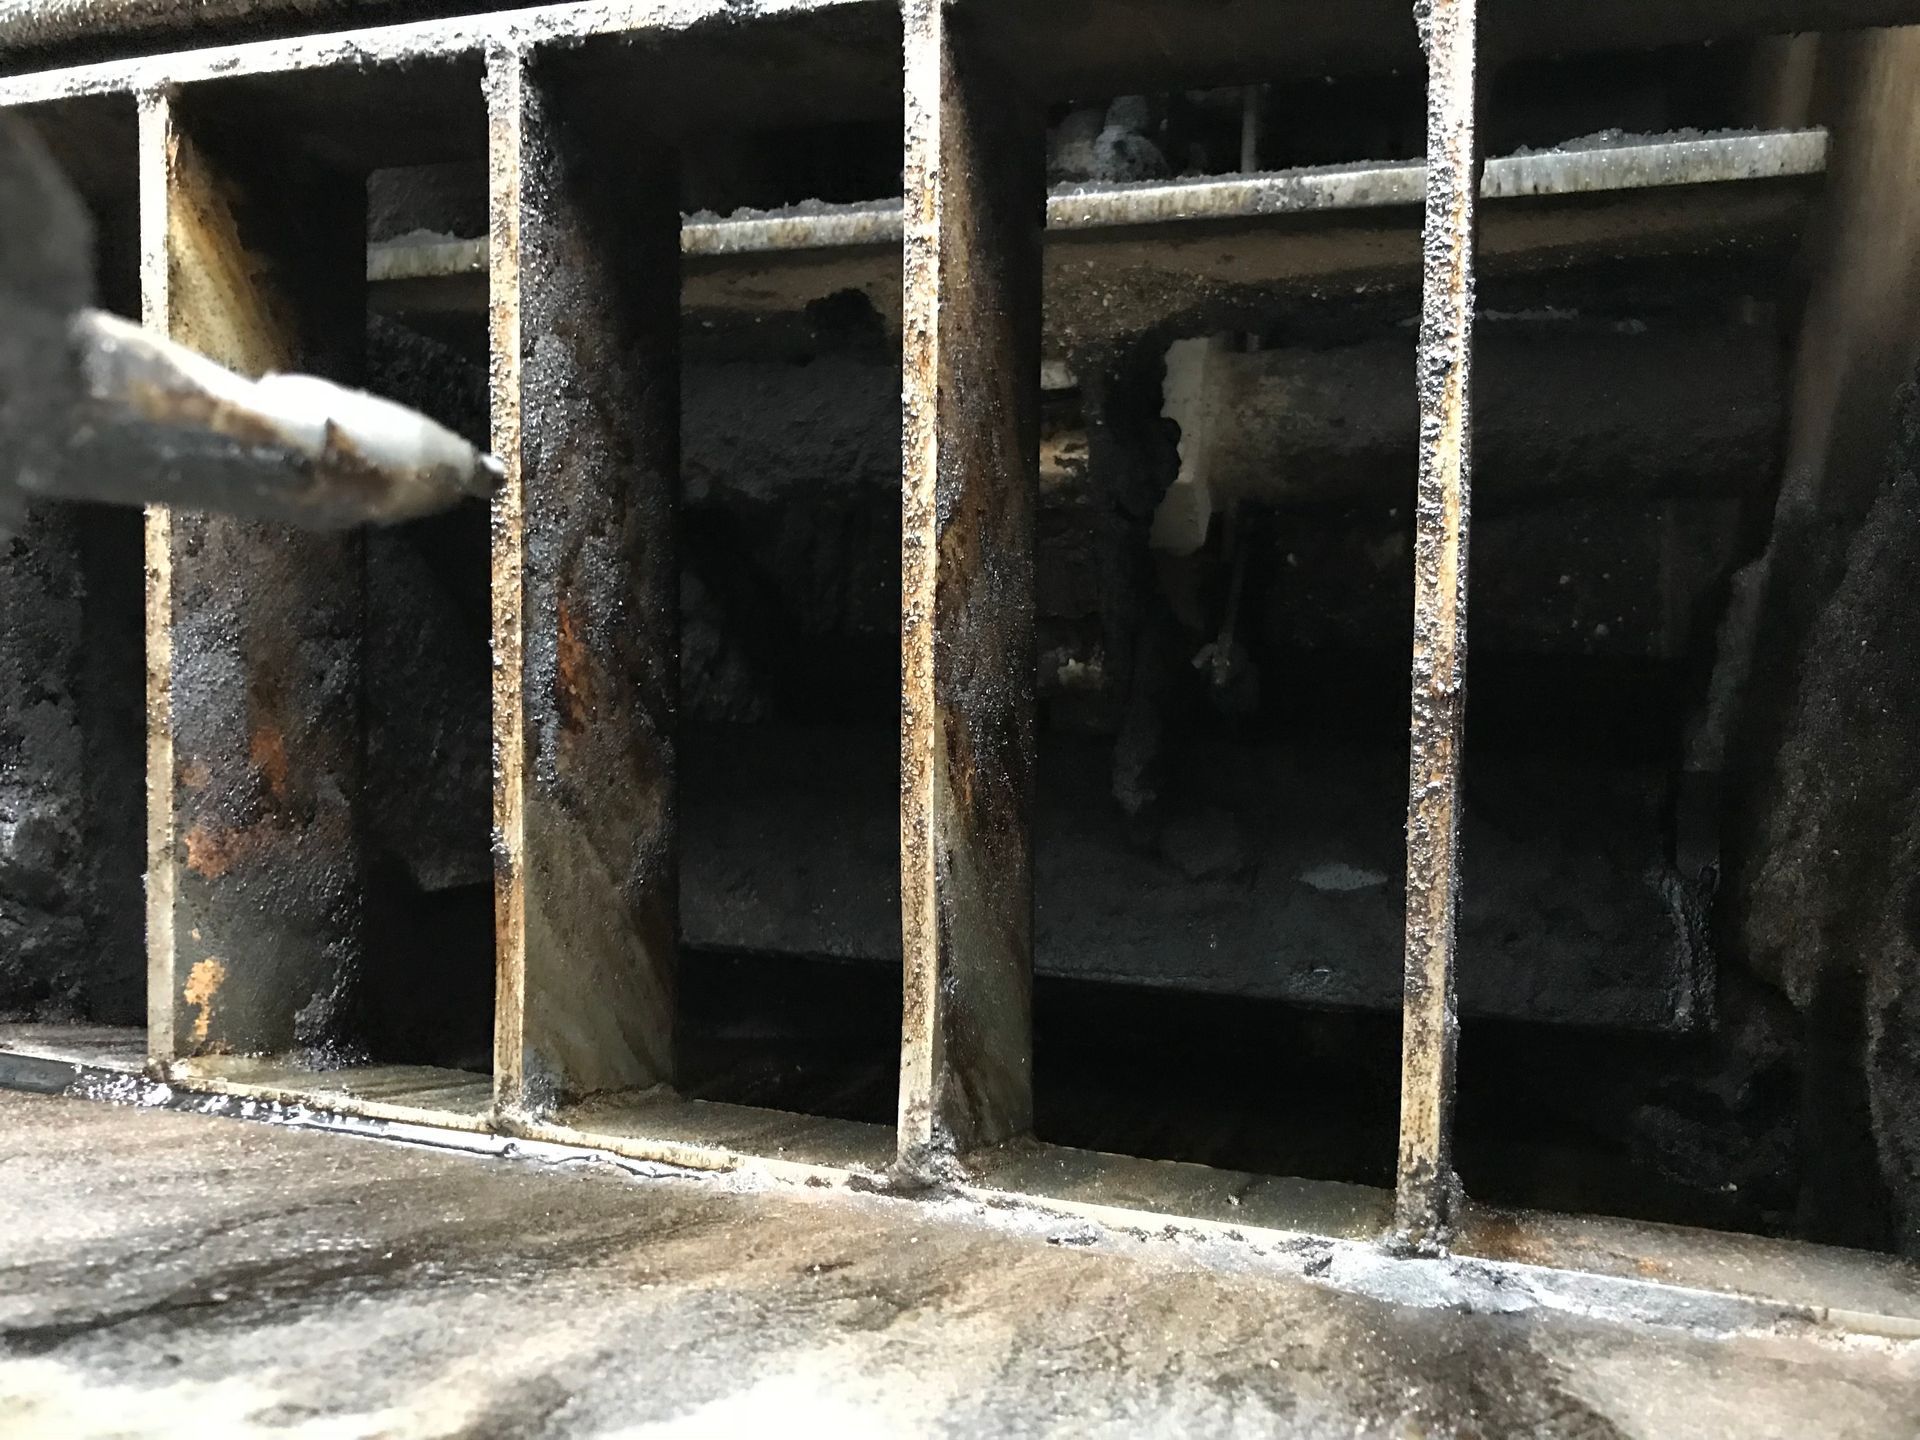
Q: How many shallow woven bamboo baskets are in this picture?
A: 0